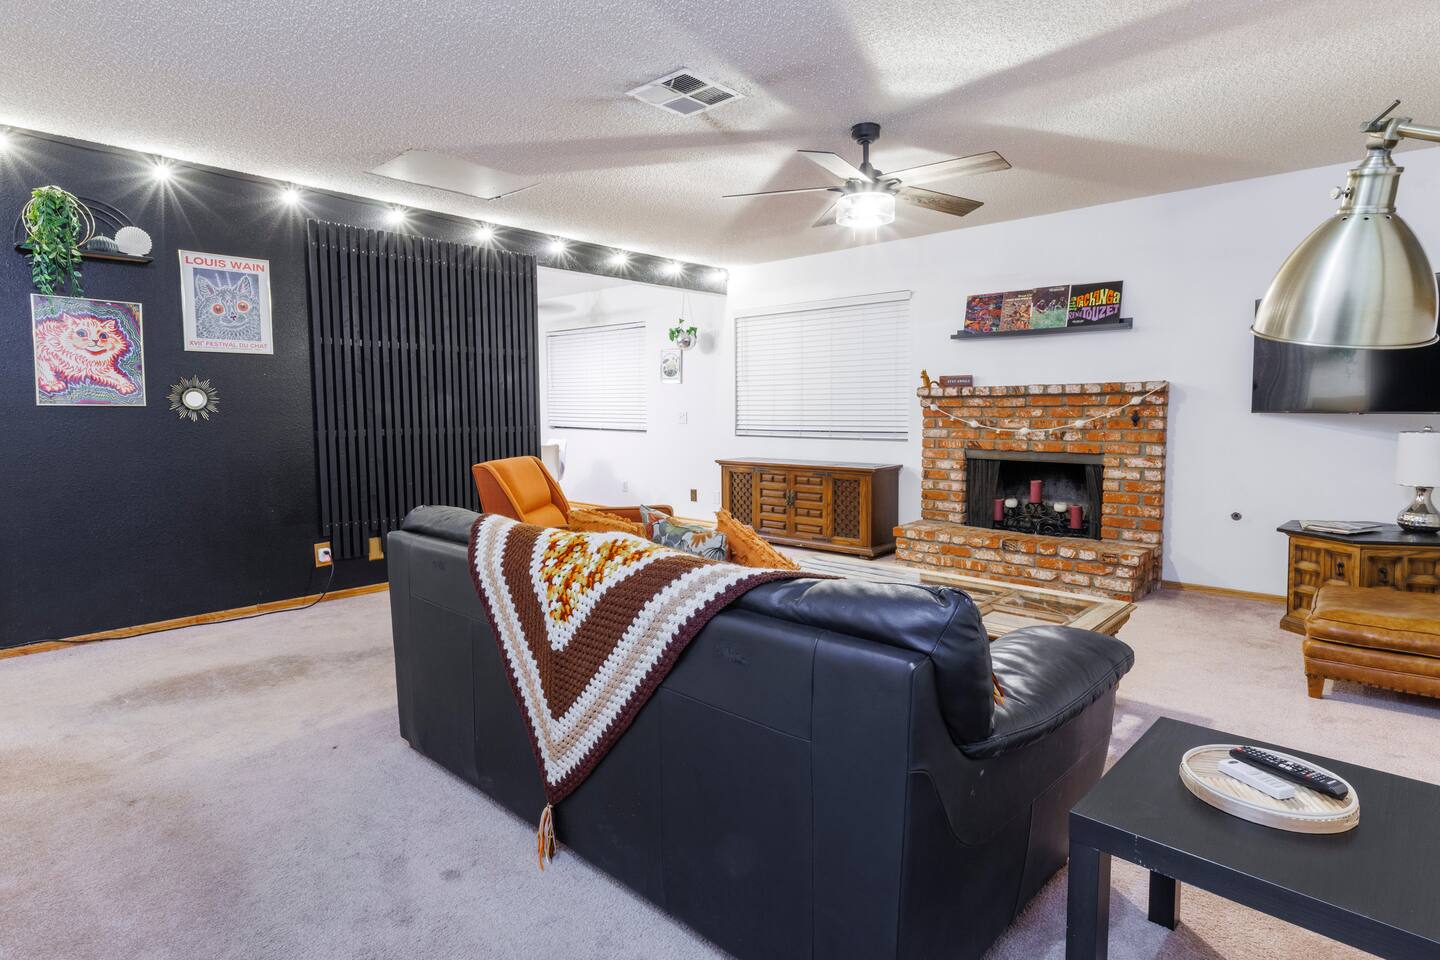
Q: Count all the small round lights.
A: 9